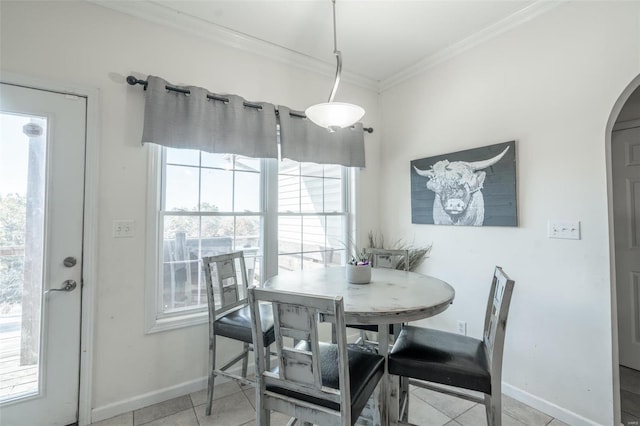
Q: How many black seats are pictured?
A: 4